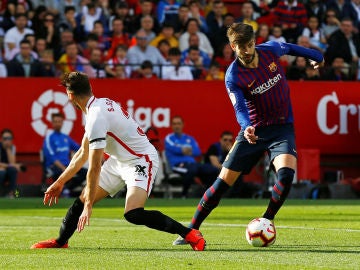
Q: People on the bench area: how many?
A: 4